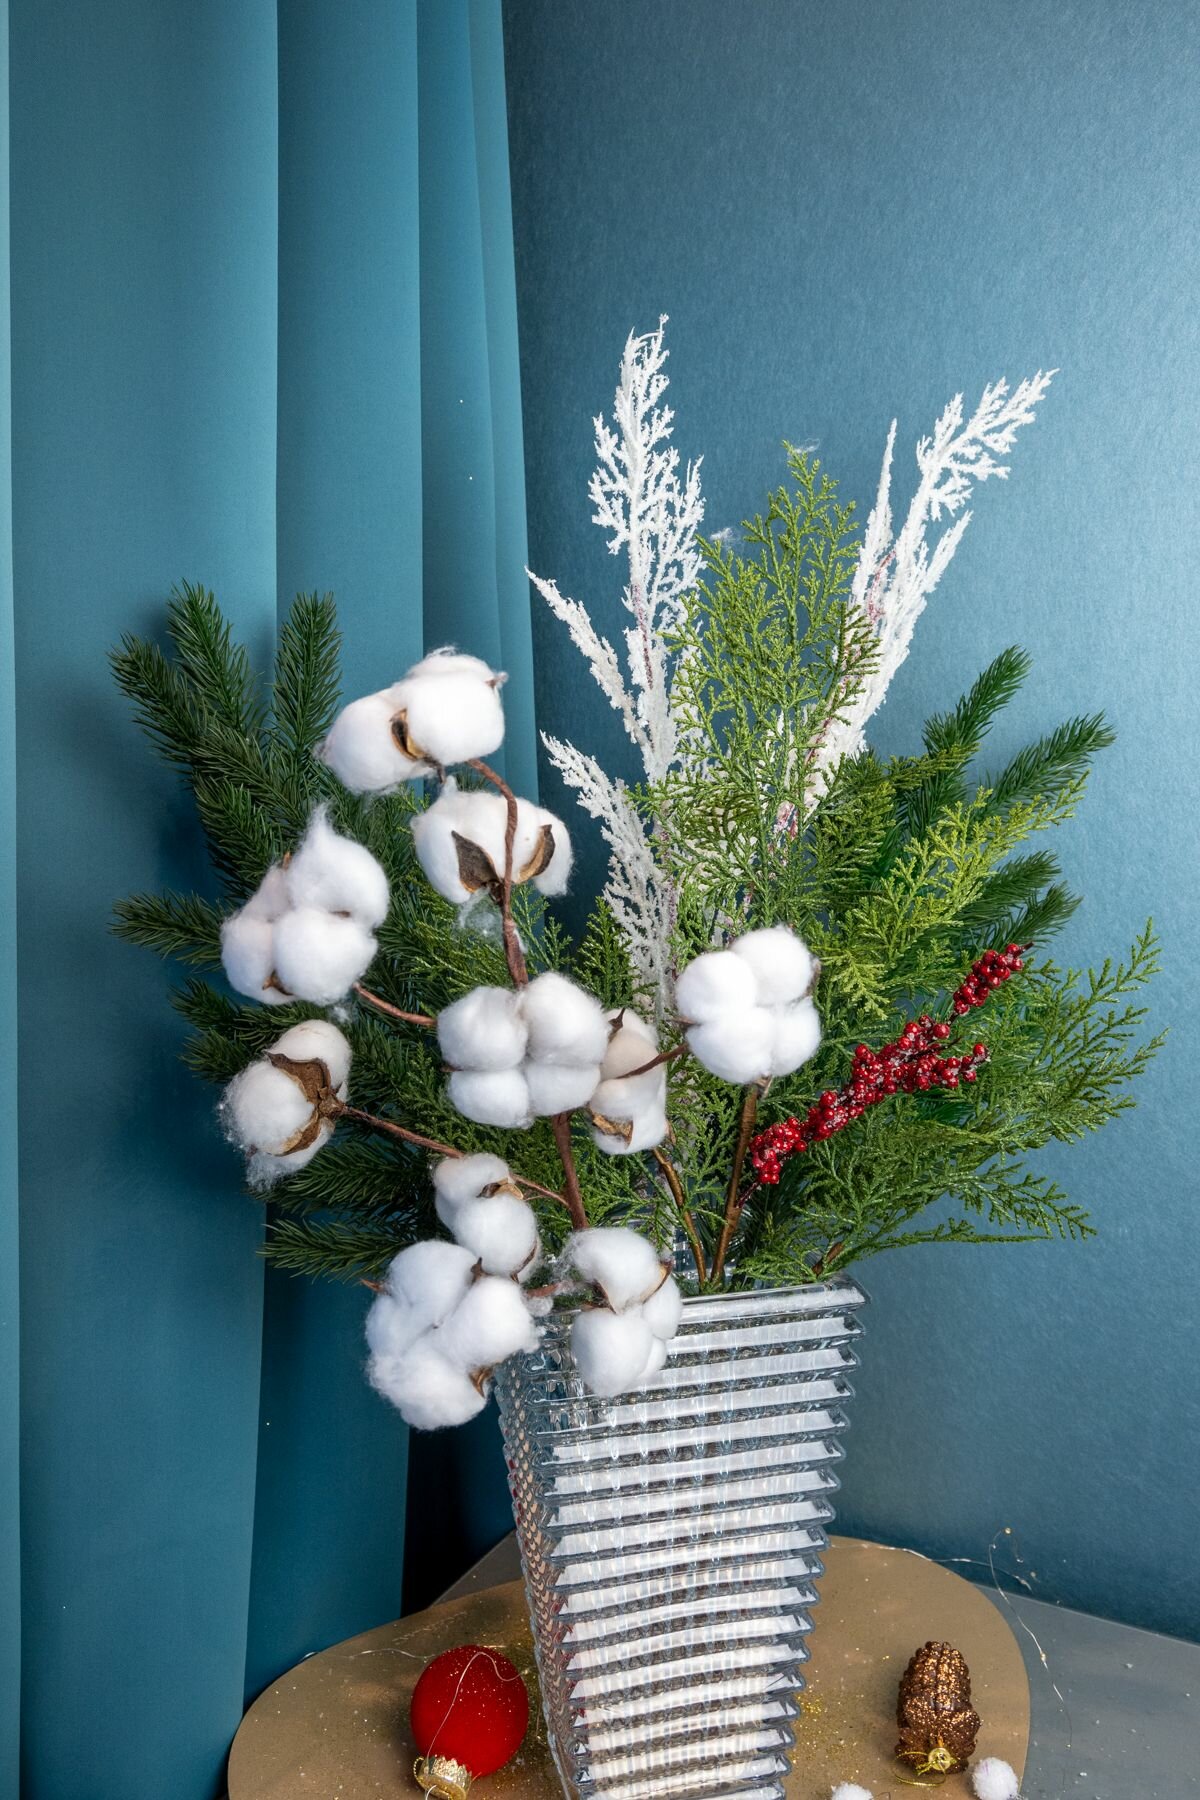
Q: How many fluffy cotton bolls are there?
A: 10